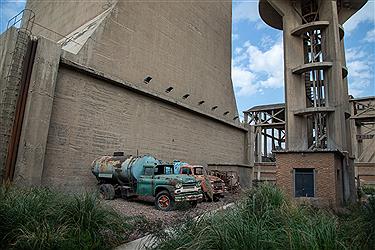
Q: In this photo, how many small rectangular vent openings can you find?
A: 7